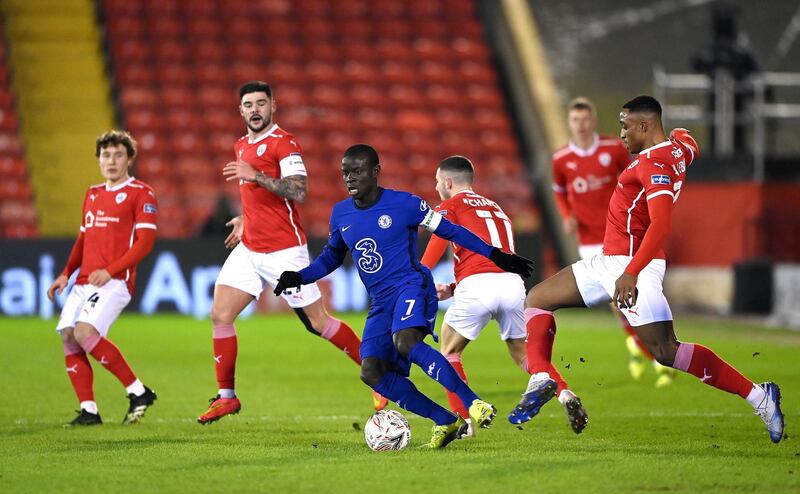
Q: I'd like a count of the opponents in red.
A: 5